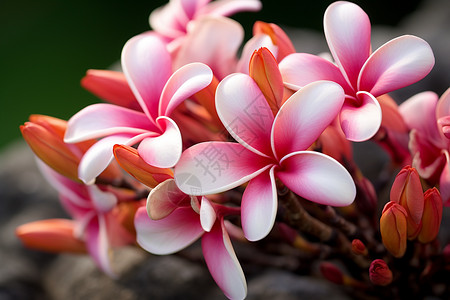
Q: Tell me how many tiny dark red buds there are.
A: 3